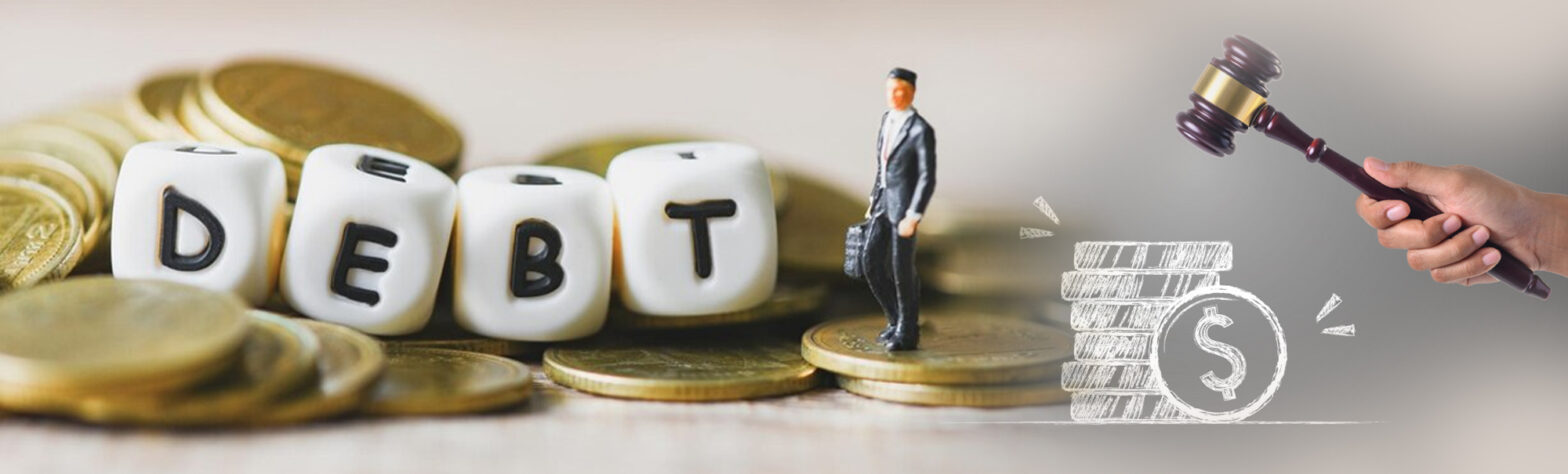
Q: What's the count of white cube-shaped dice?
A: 4